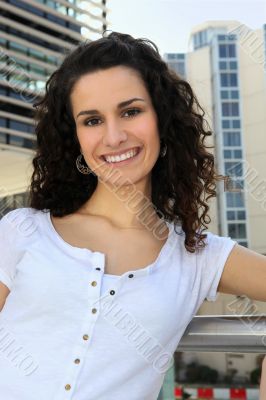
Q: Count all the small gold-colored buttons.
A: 5